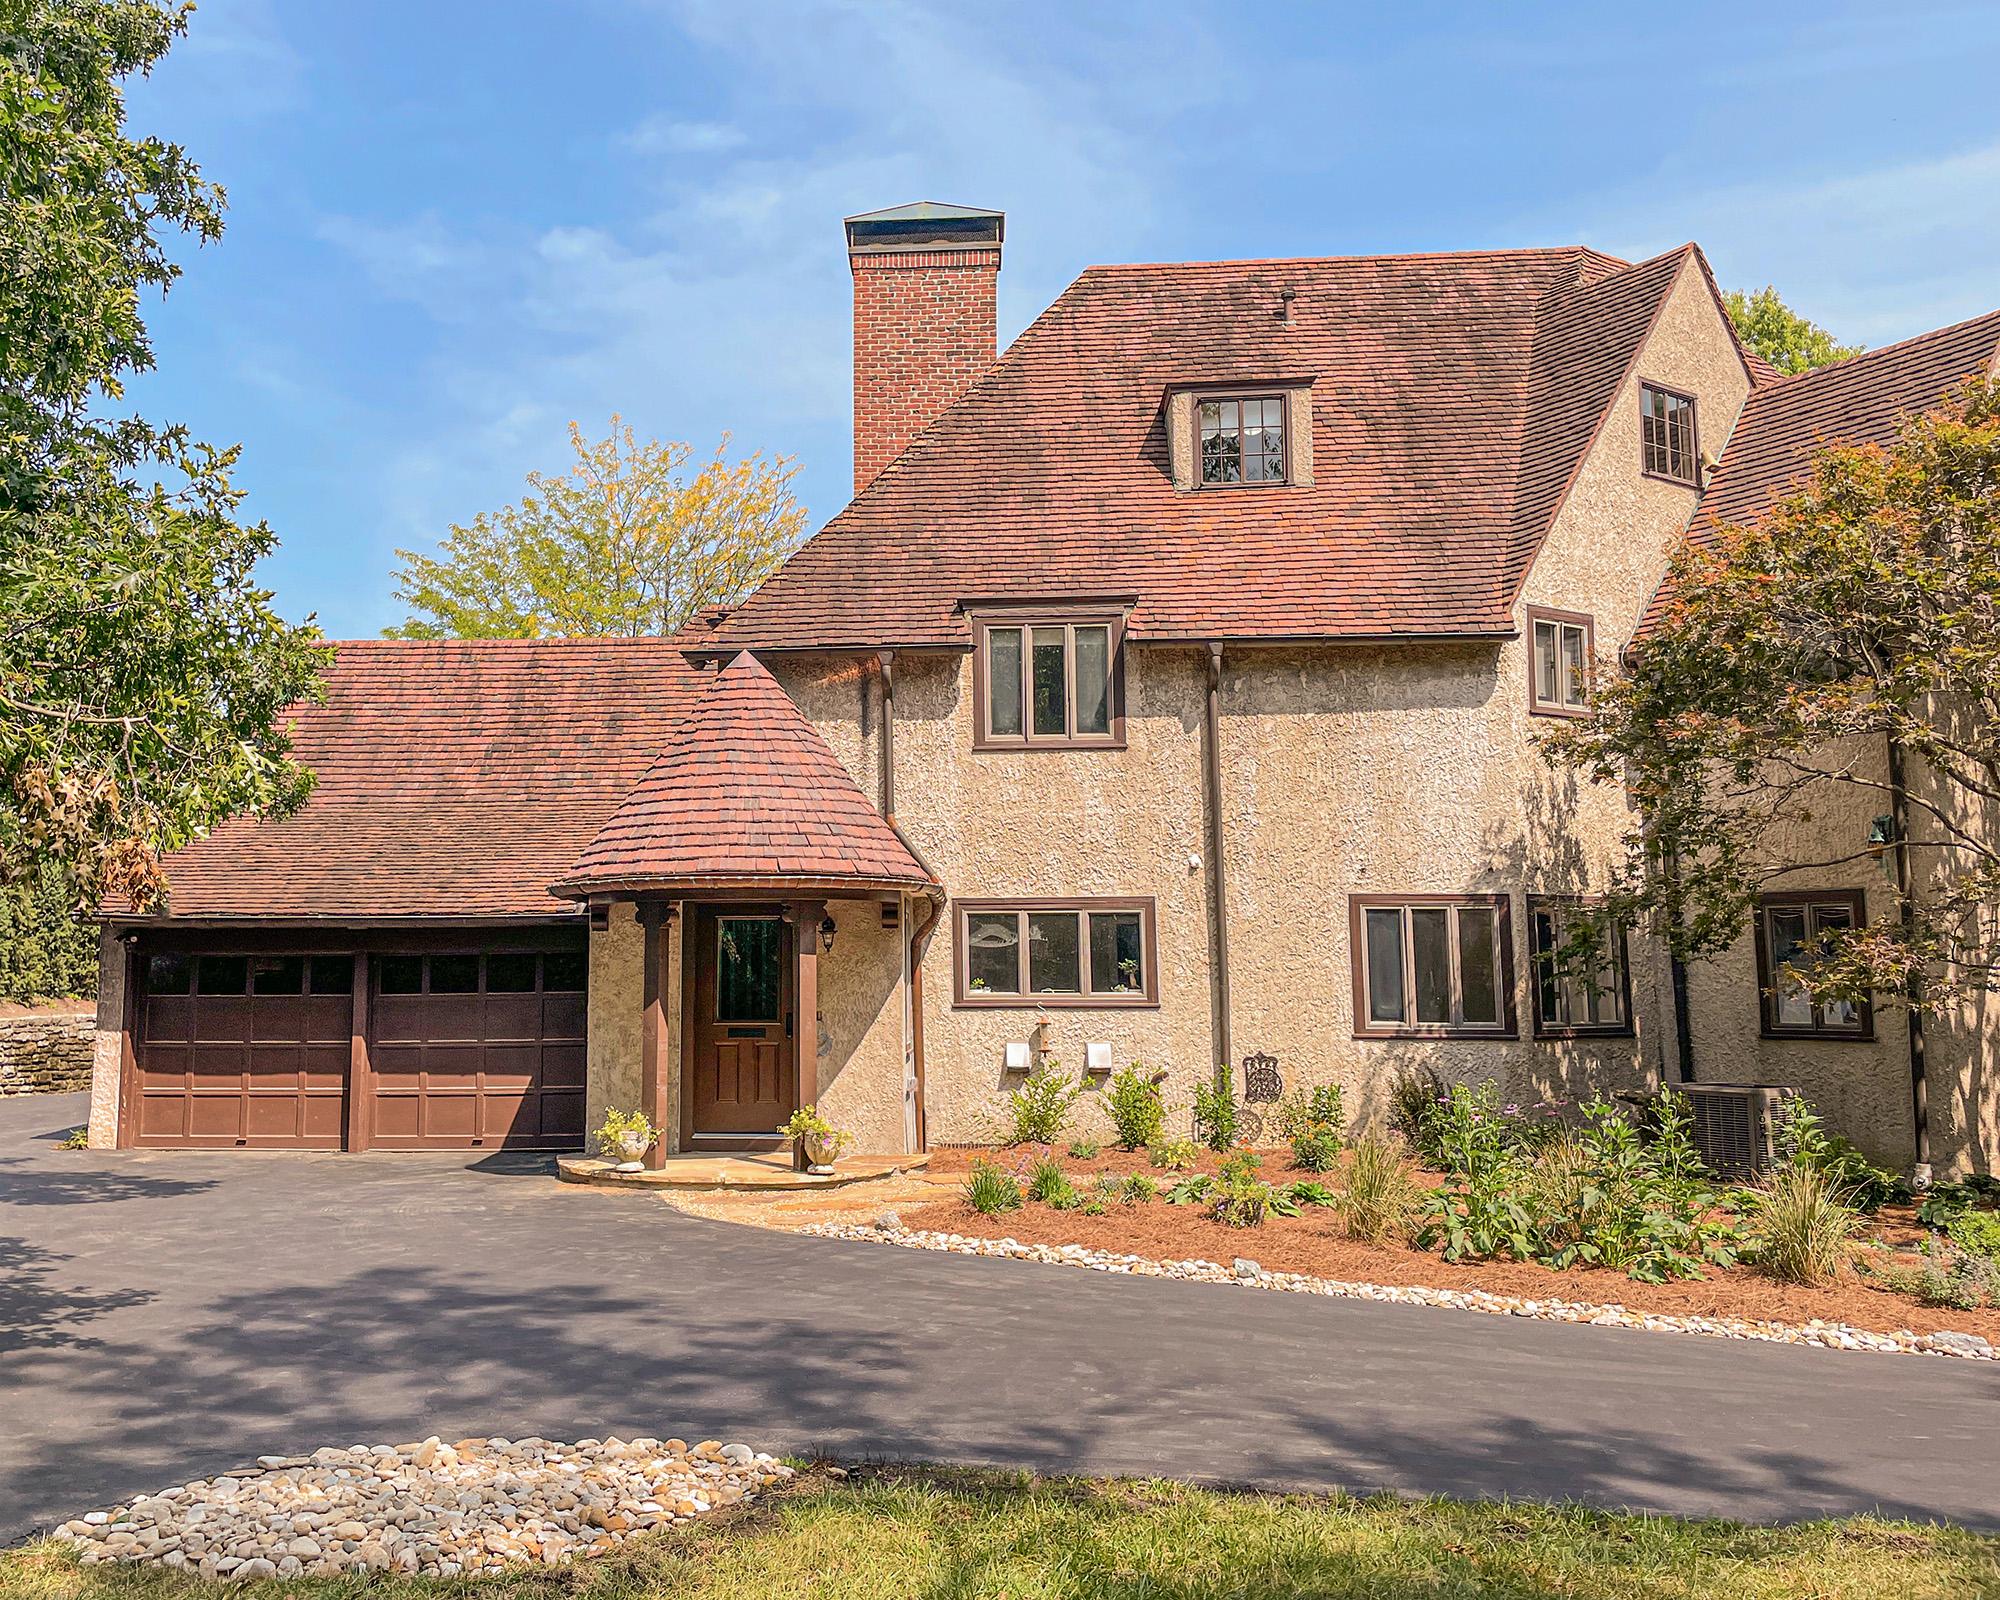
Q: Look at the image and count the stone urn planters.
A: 2